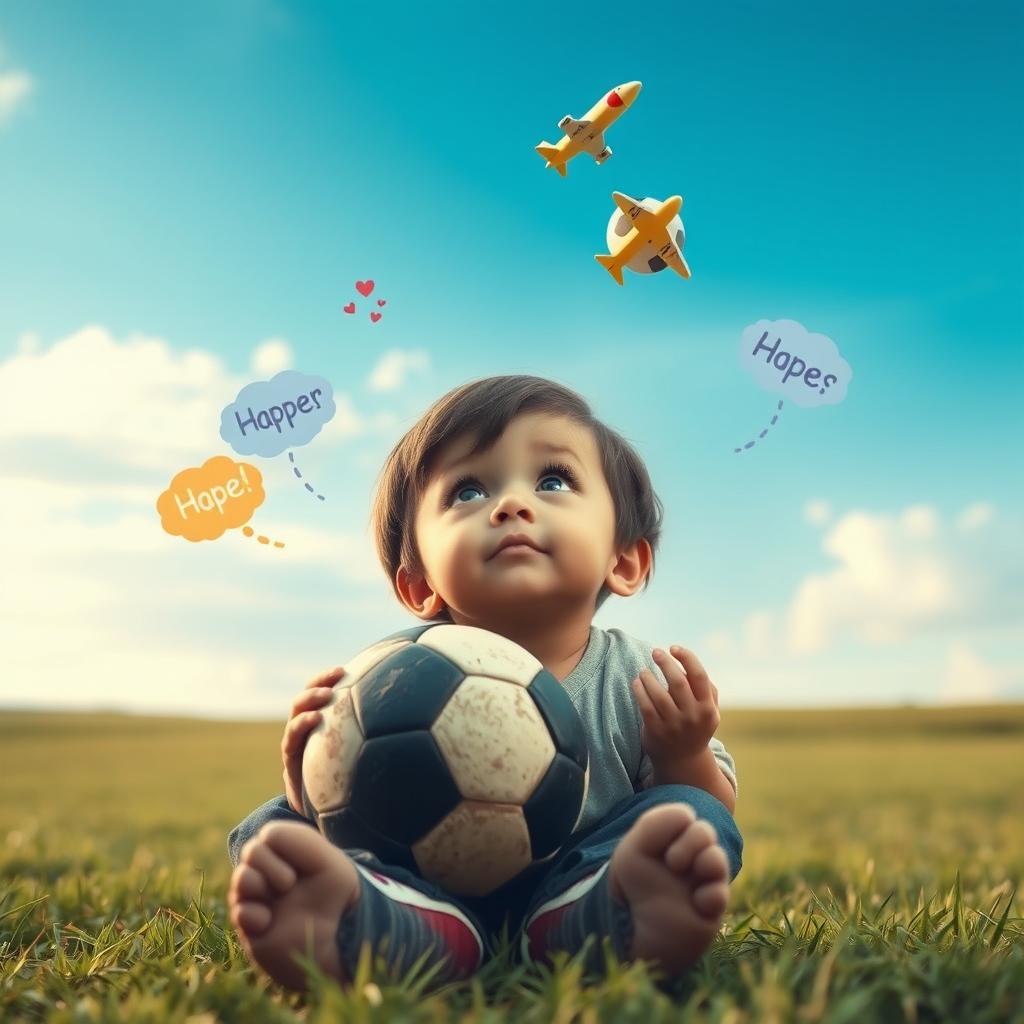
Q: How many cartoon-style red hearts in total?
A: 4